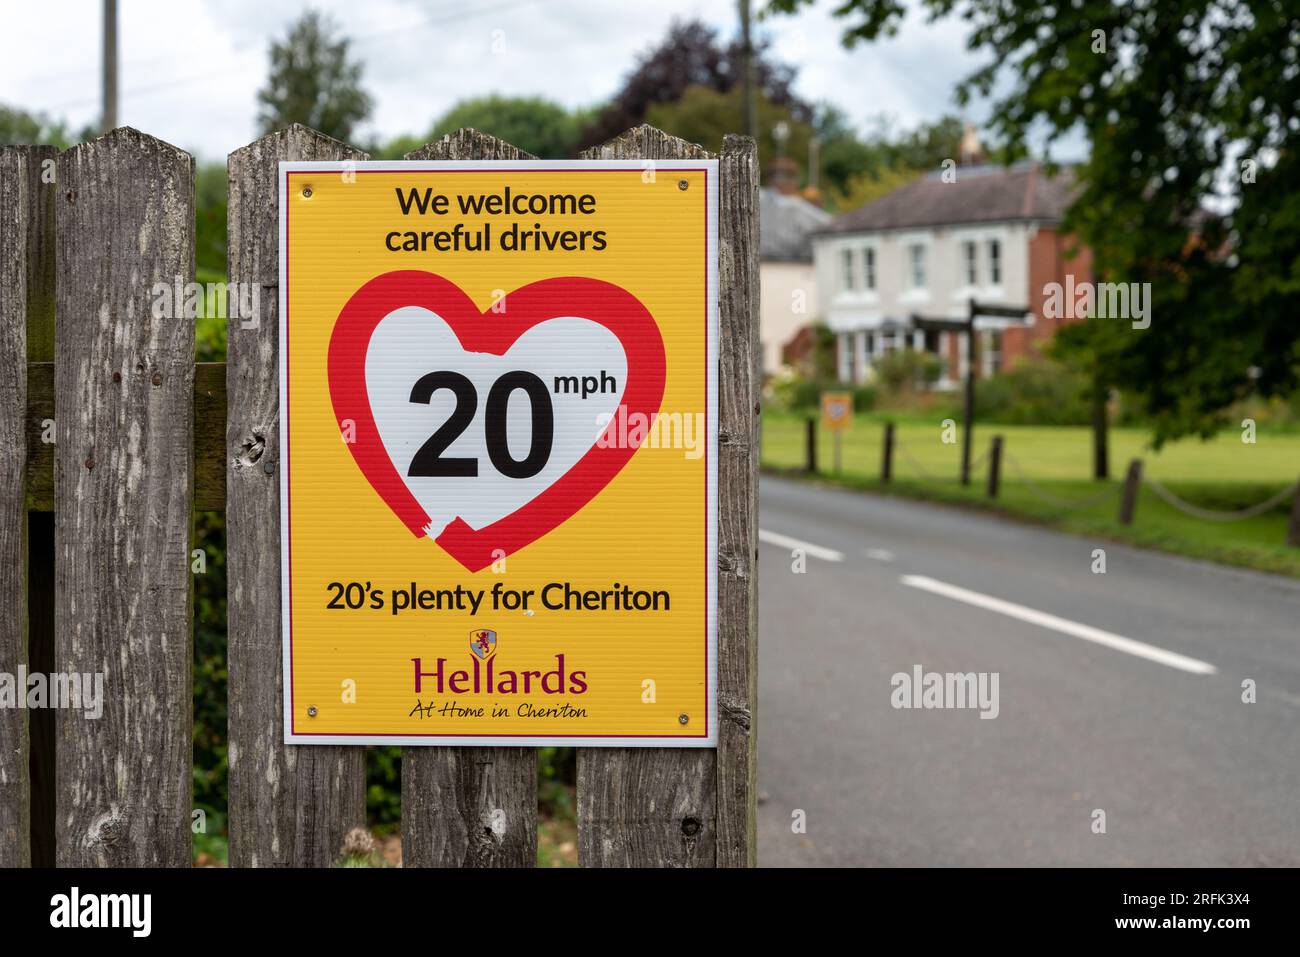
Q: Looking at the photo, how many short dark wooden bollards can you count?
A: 5